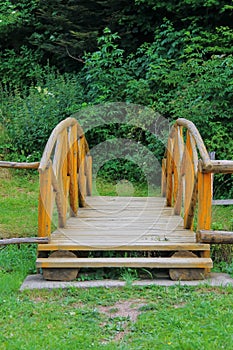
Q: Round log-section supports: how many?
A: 2